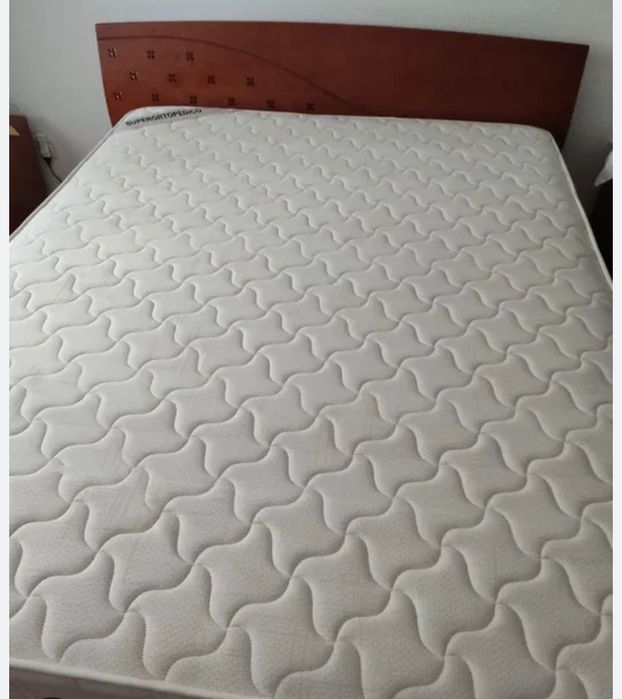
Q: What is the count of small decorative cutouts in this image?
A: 13